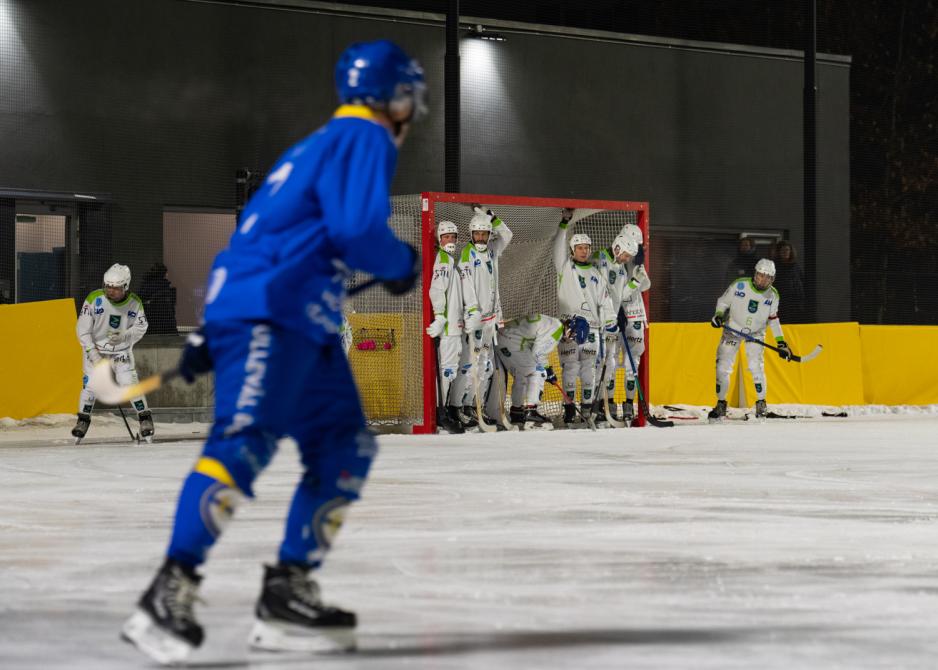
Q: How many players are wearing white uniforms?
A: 8